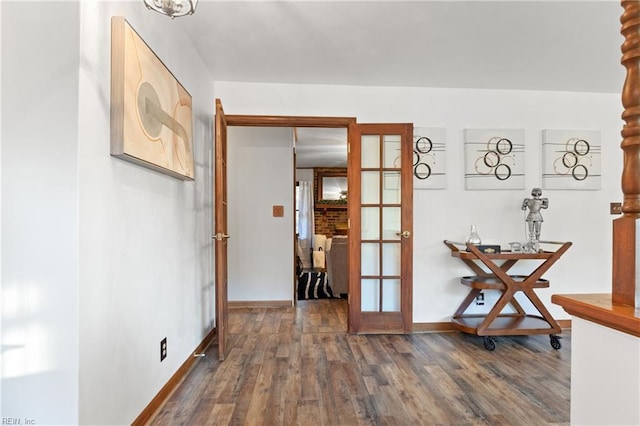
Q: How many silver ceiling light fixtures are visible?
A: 1